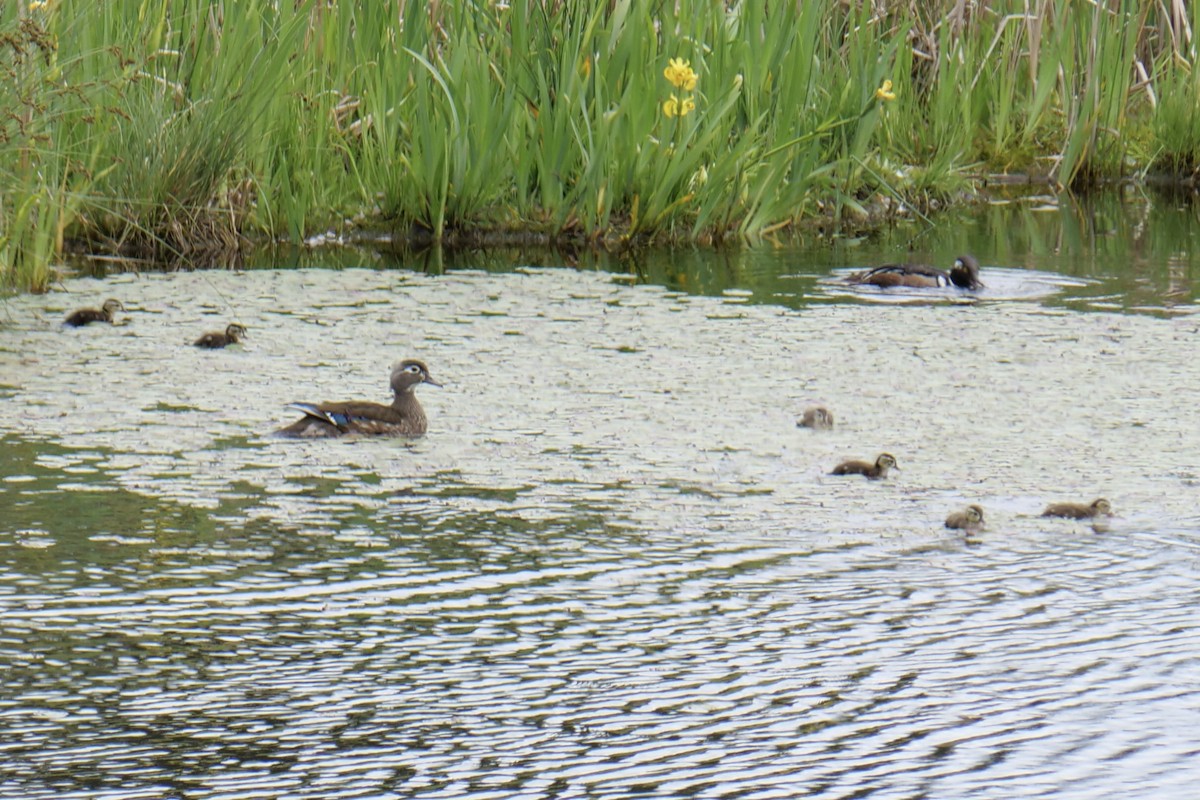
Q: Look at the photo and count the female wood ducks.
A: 1